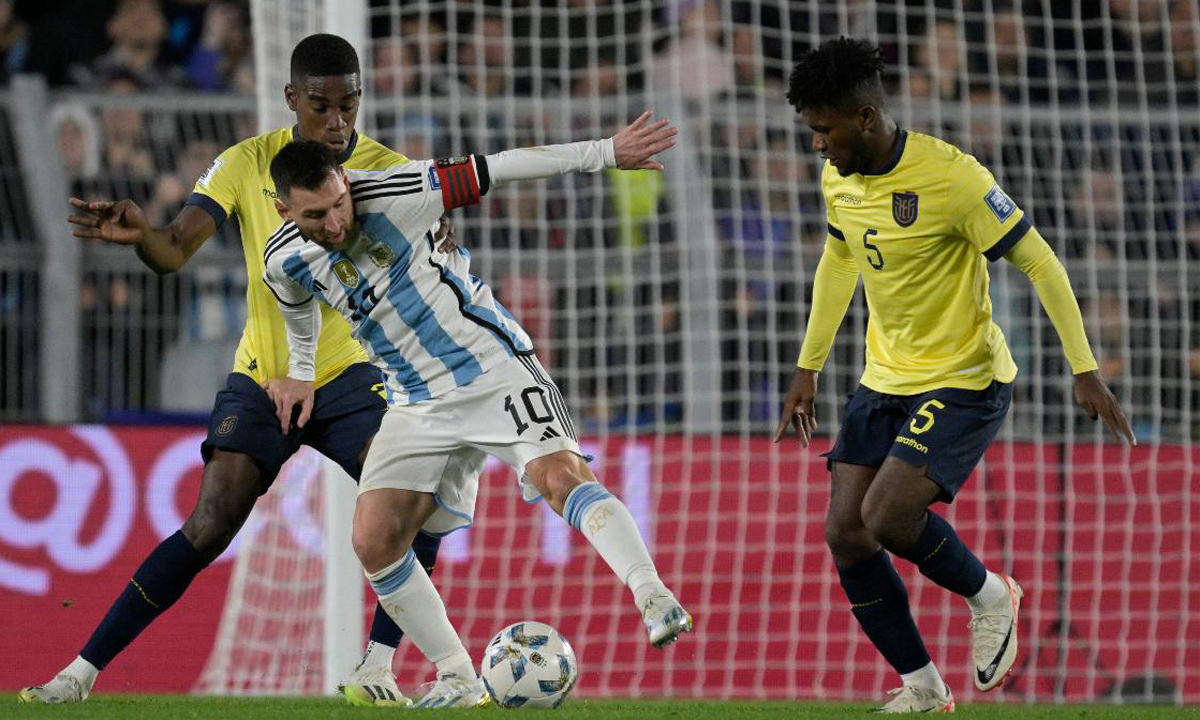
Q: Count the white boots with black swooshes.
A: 2